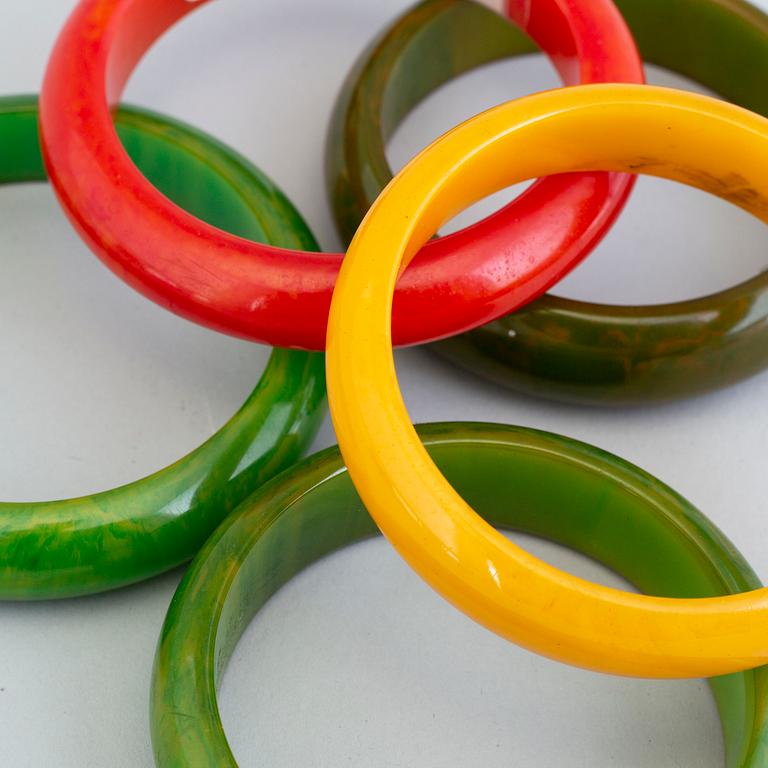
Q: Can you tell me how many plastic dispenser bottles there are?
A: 0